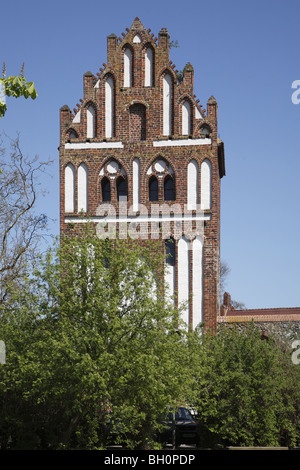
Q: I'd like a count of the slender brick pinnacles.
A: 6